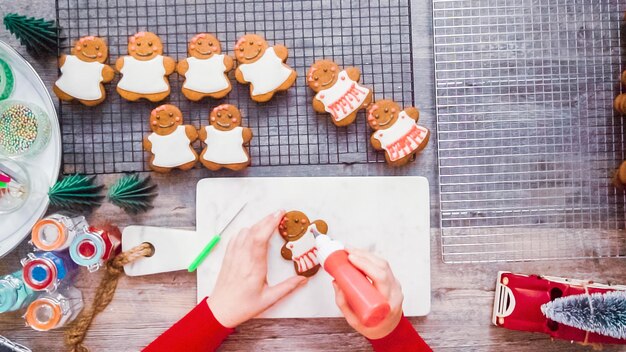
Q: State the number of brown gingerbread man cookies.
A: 9